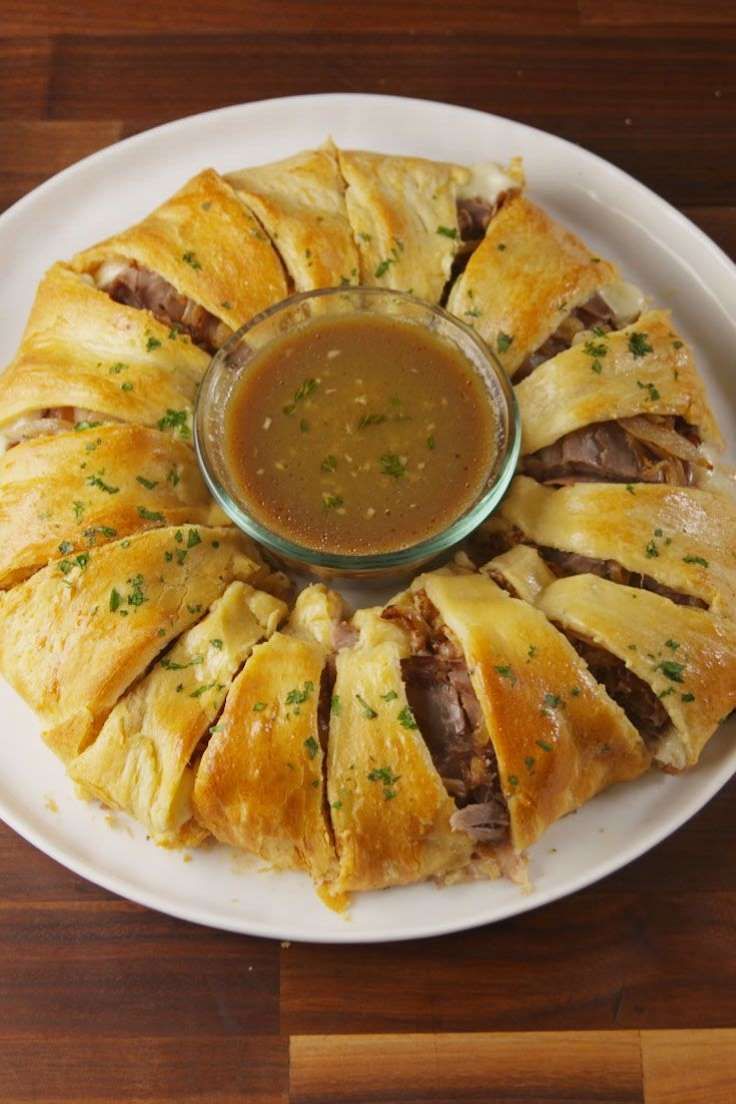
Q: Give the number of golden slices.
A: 14